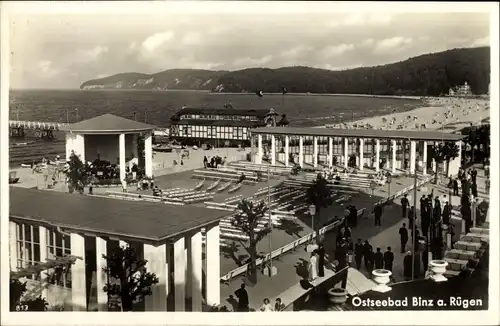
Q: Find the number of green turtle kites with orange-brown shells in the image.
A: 0